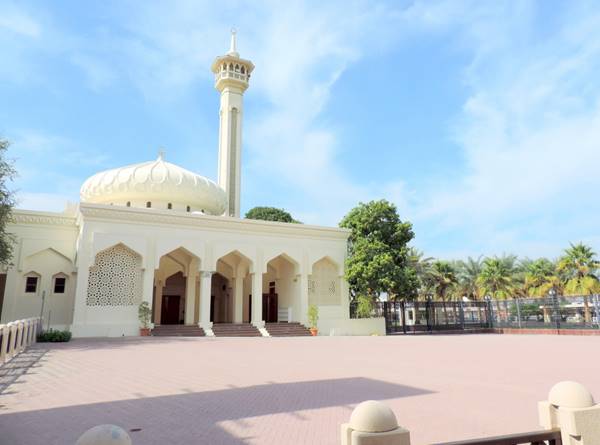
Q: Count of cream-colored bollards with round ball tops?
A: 3